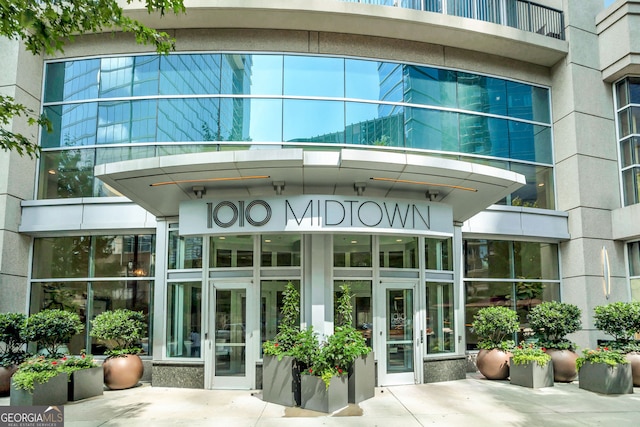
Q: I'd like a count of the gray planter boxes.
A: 7